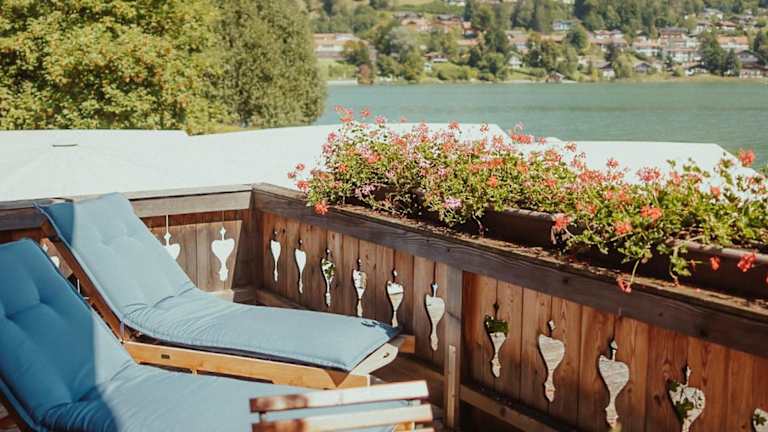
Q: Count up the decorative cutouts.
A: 14